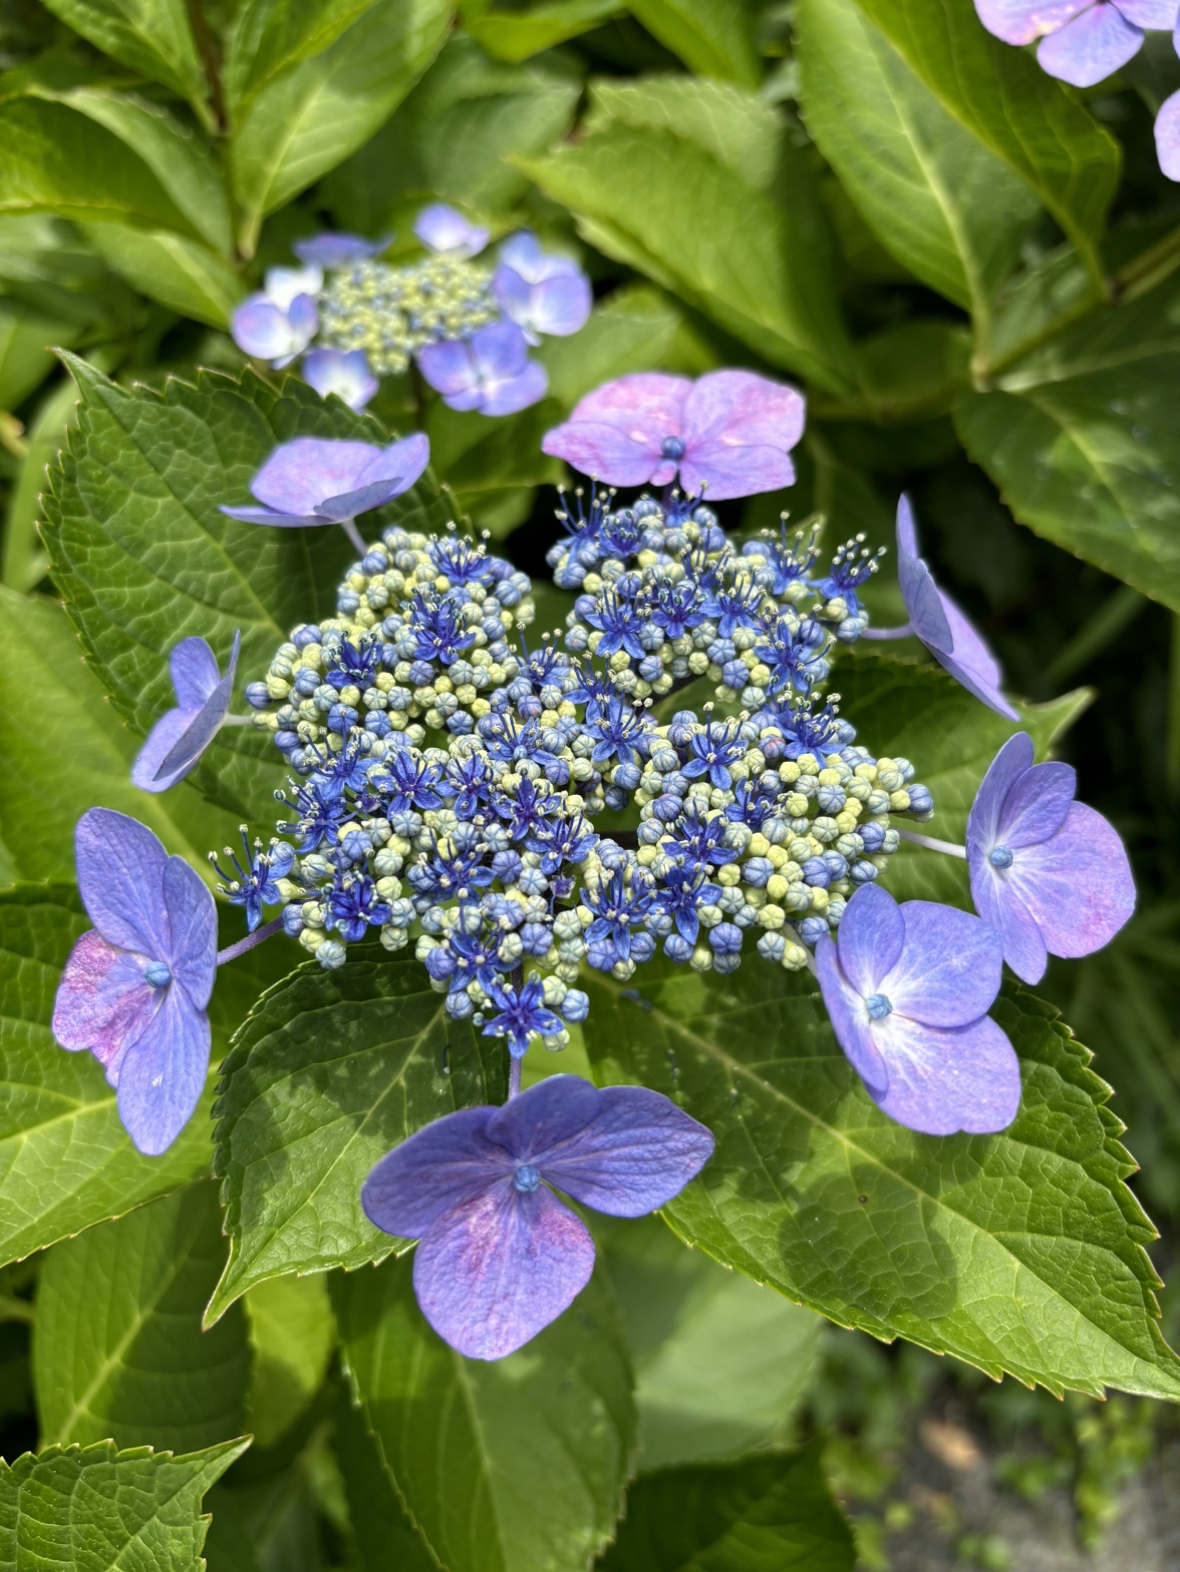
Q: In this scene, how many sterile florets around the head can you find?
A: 8